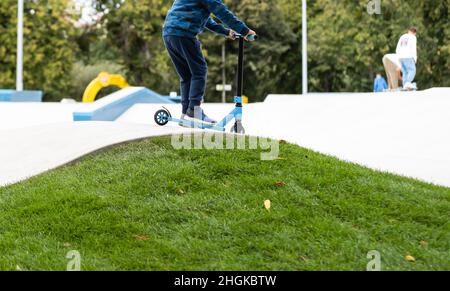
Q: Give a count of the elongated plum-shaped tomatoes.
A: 0